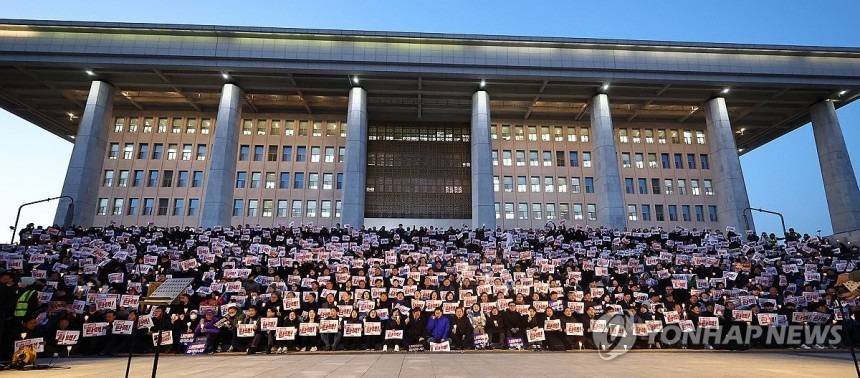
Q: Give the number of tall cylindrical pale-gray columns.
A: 7